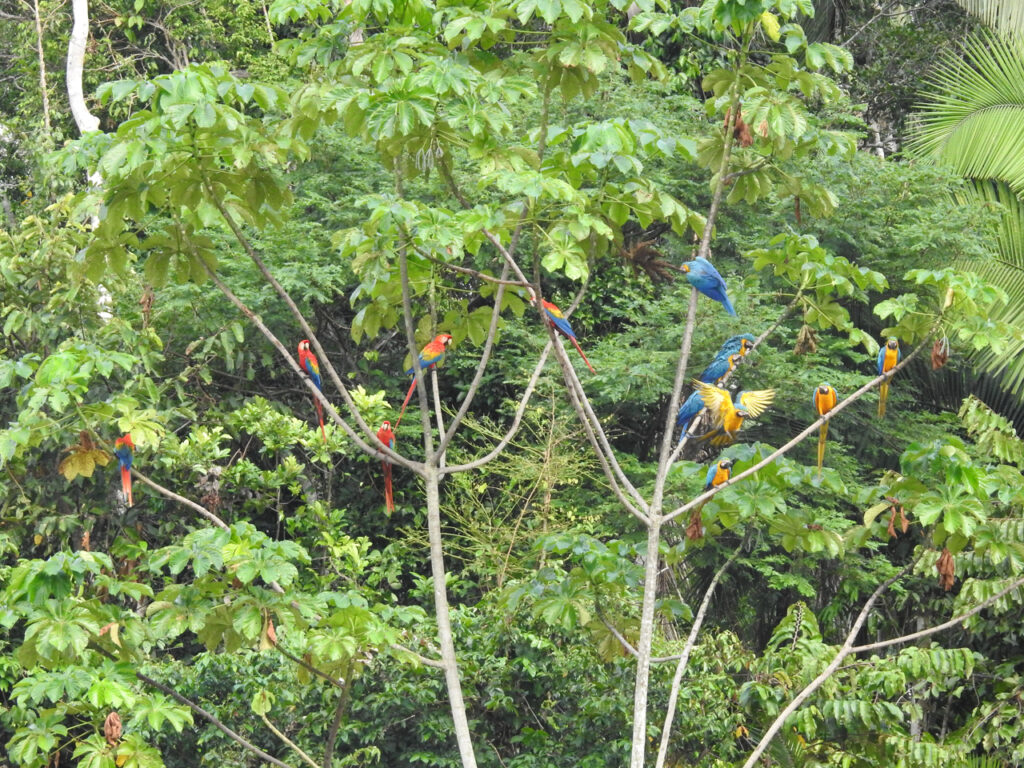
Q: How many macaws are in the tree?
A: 13